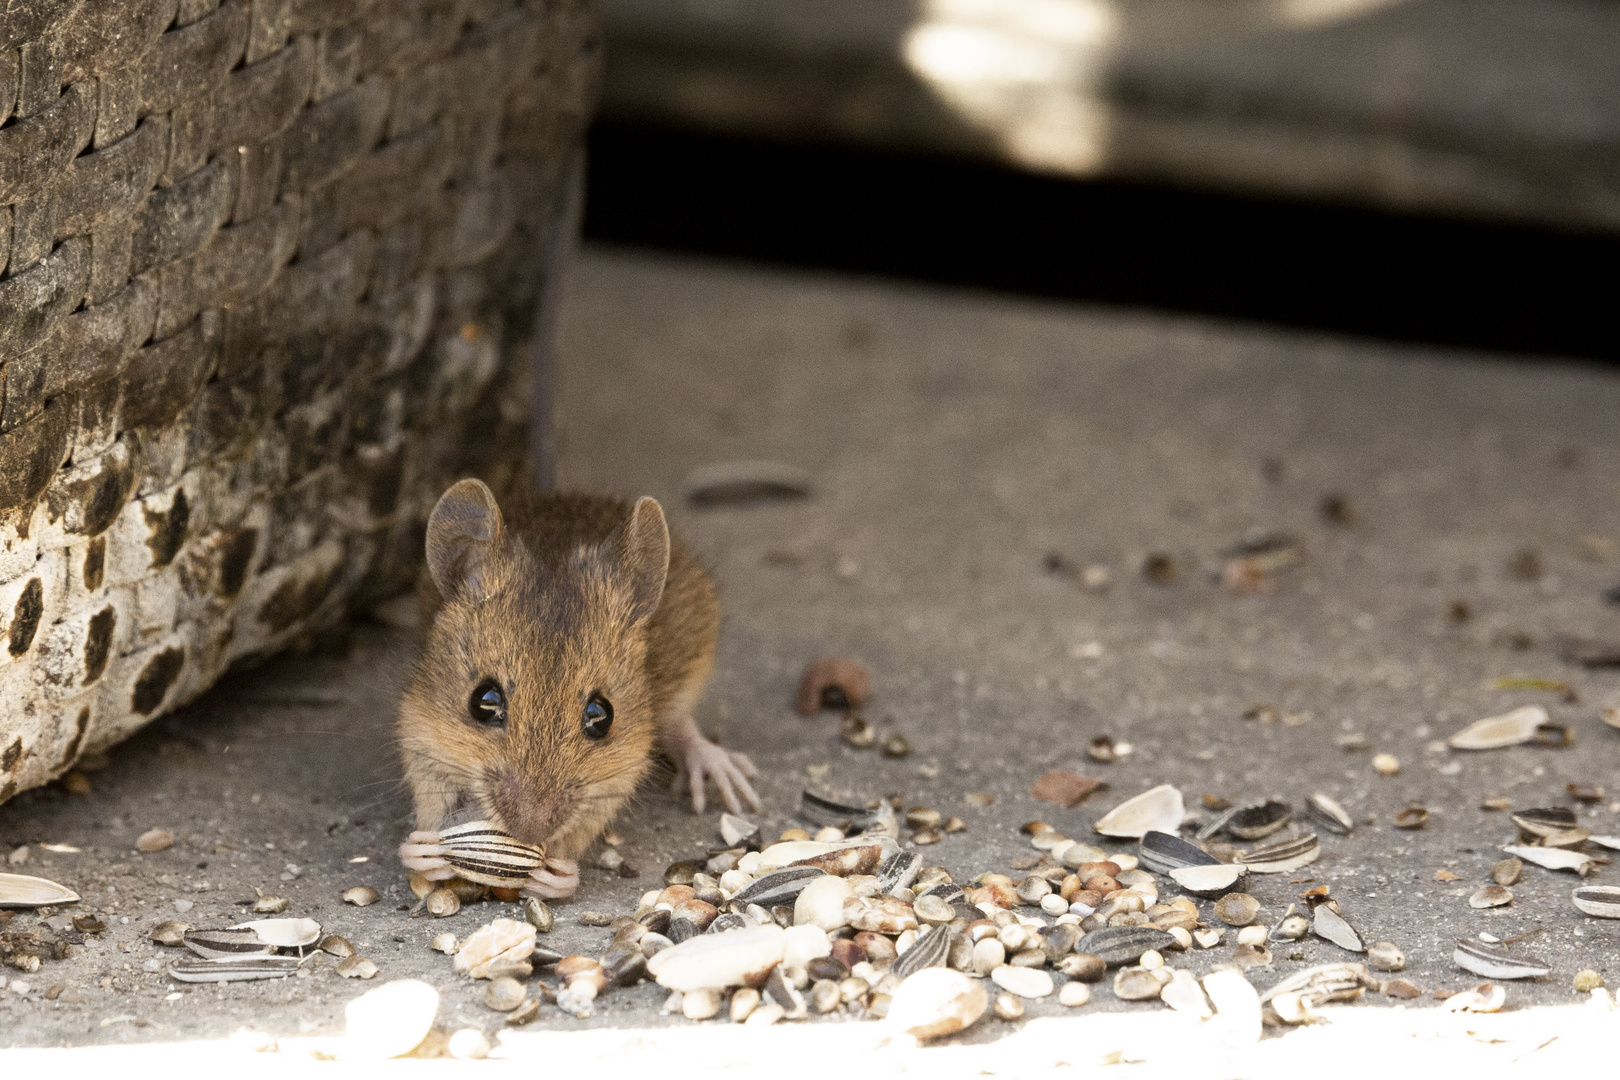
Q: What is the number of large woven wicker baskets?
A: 1